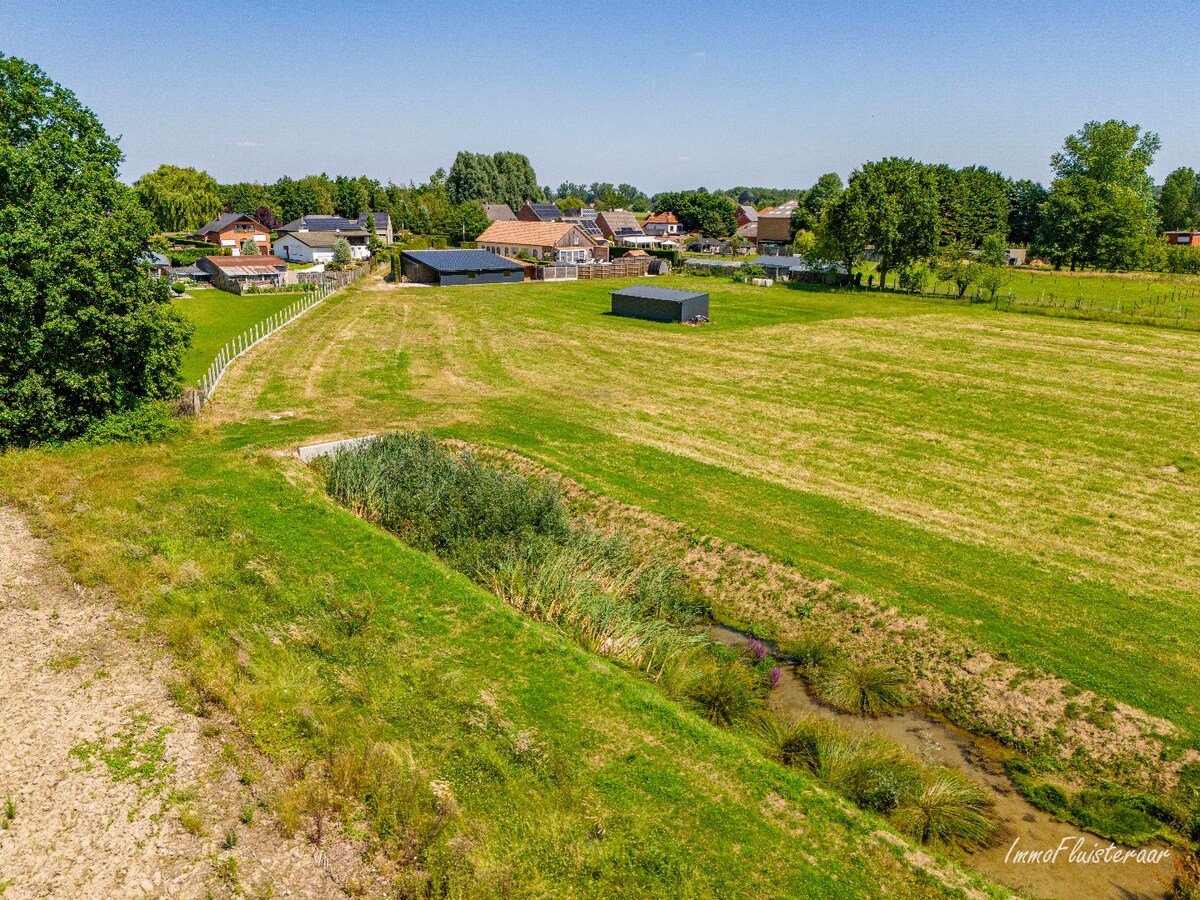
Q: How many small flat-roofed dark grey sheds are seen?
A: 1